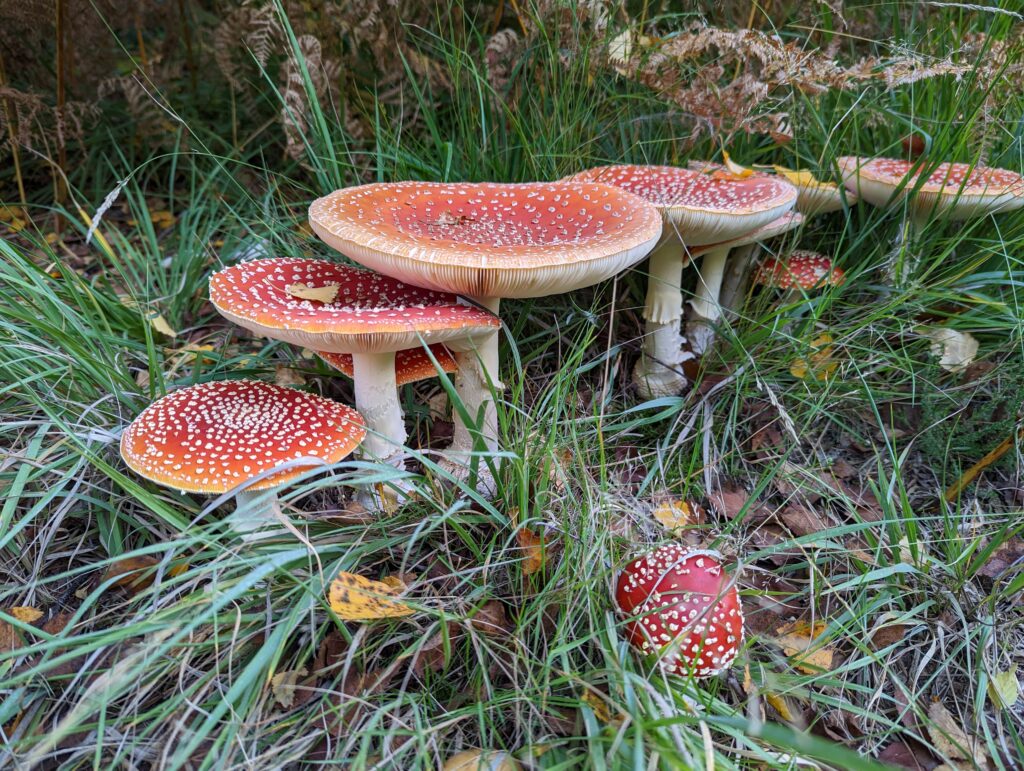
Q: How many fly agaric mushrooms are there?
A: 10